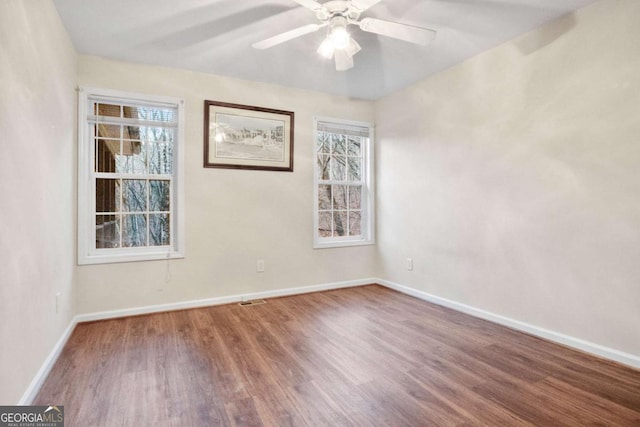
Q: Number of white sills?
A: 2